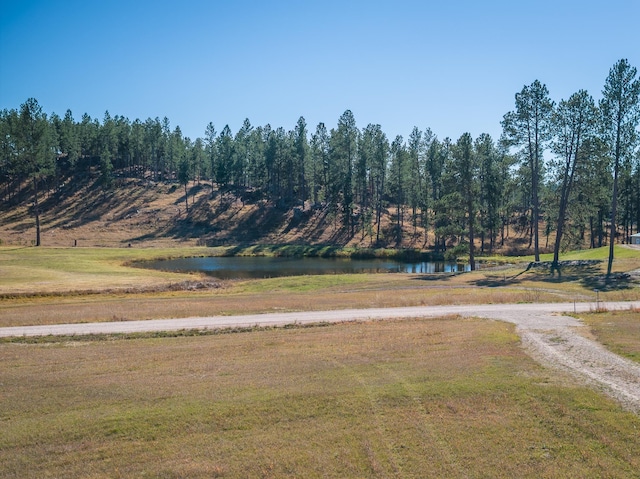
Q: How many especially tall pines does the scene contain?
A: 3